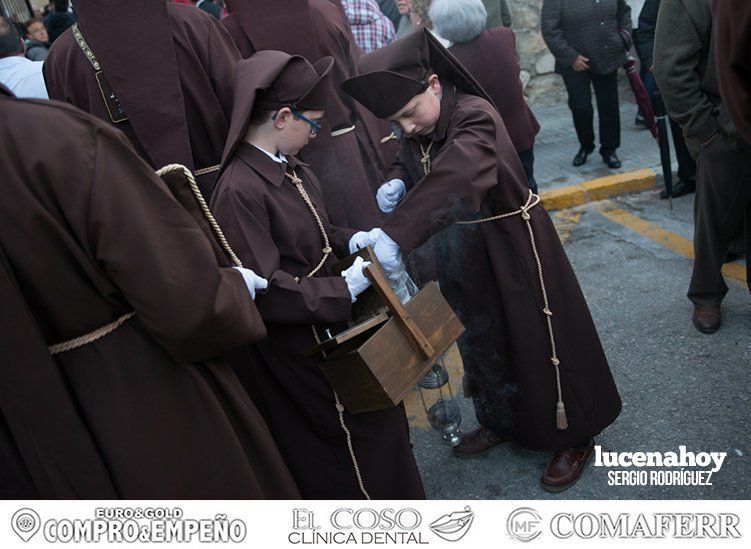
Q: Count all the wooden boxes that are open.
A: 1